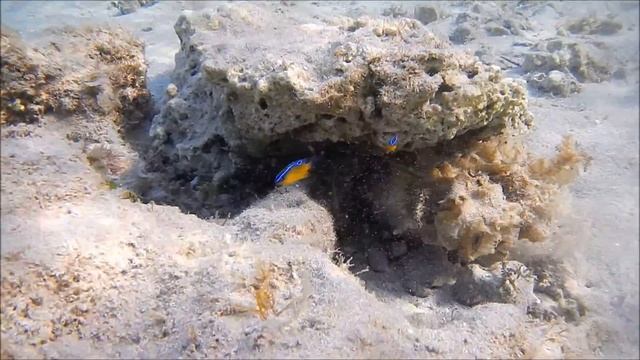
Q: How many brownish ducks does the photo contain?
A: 0